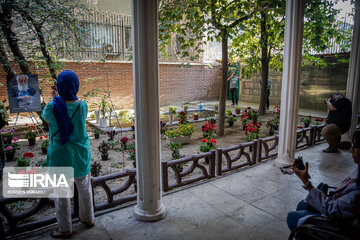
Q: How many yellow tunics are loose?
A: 0